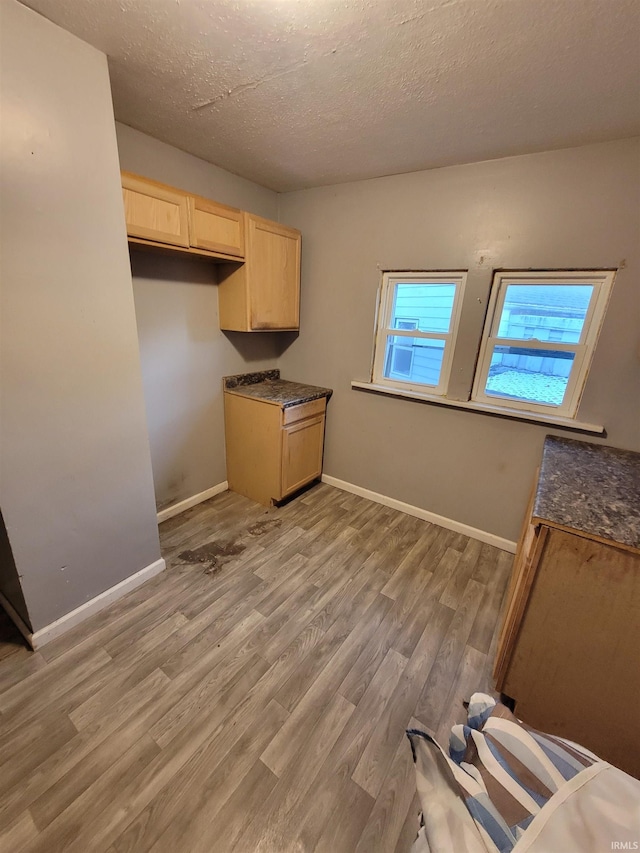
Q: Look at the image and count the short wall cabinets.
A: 2